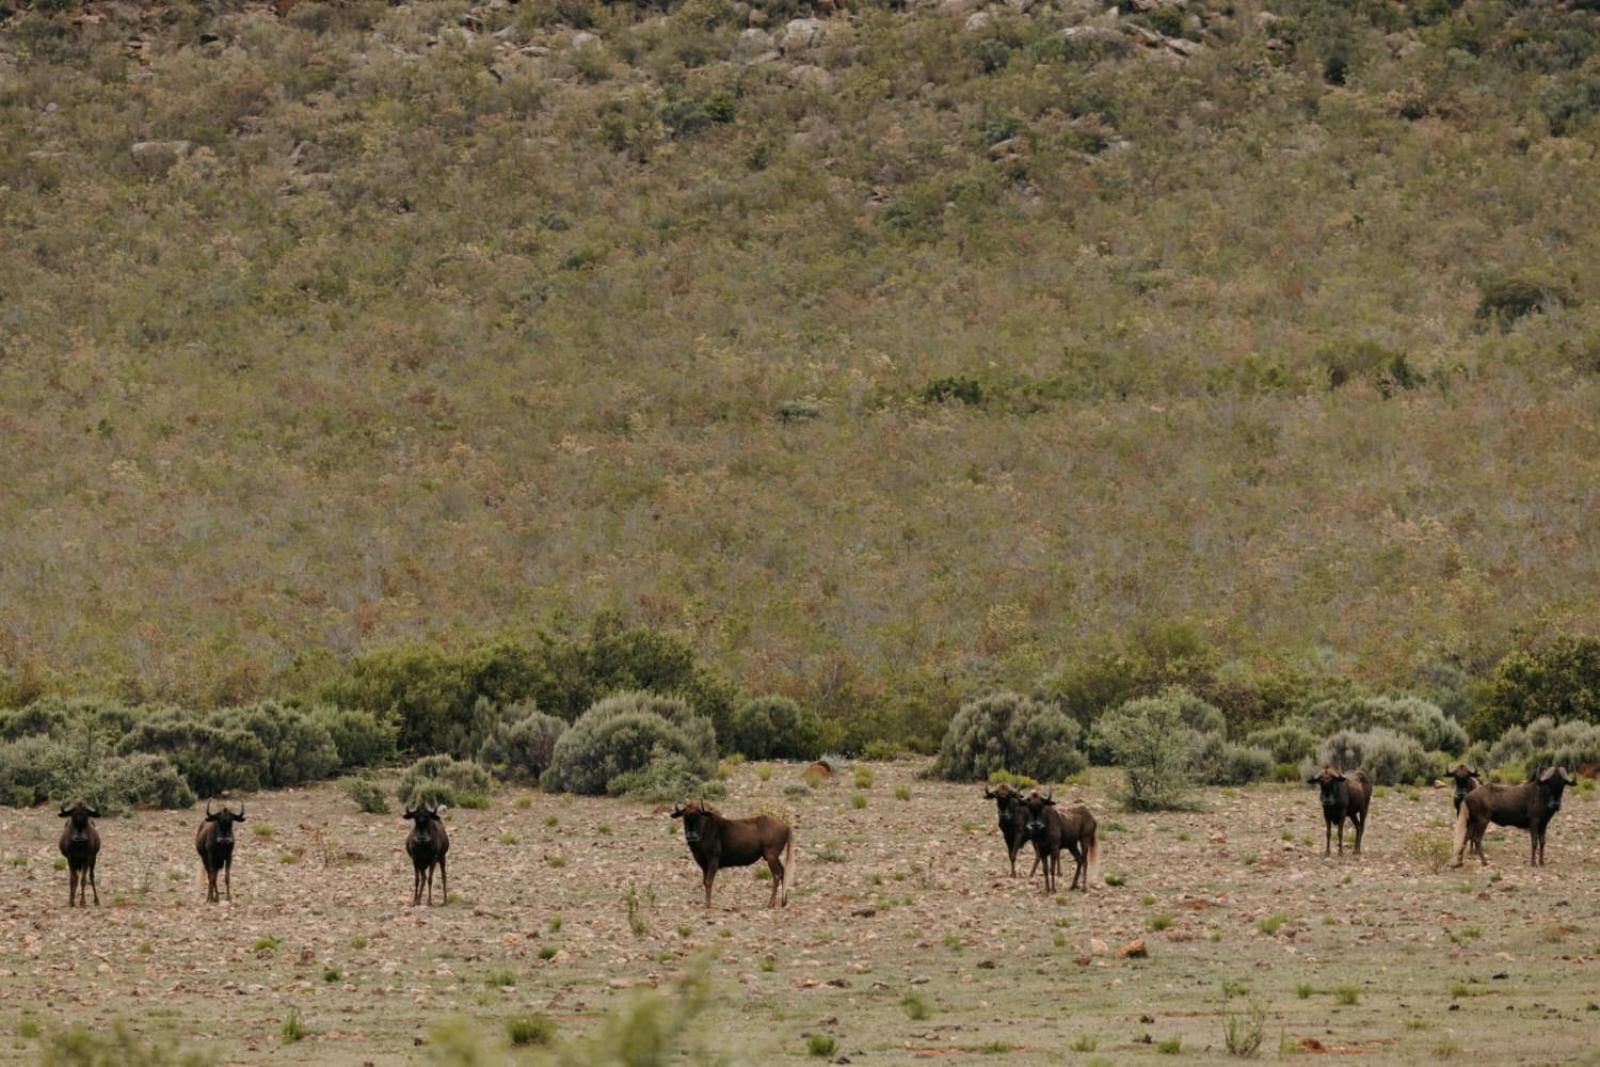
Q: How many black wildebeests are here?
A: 9